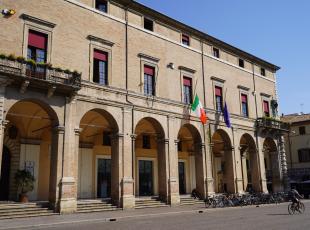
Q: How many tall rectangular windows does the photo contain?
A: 7